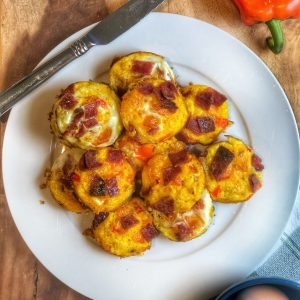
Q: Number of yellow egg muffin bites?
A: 11